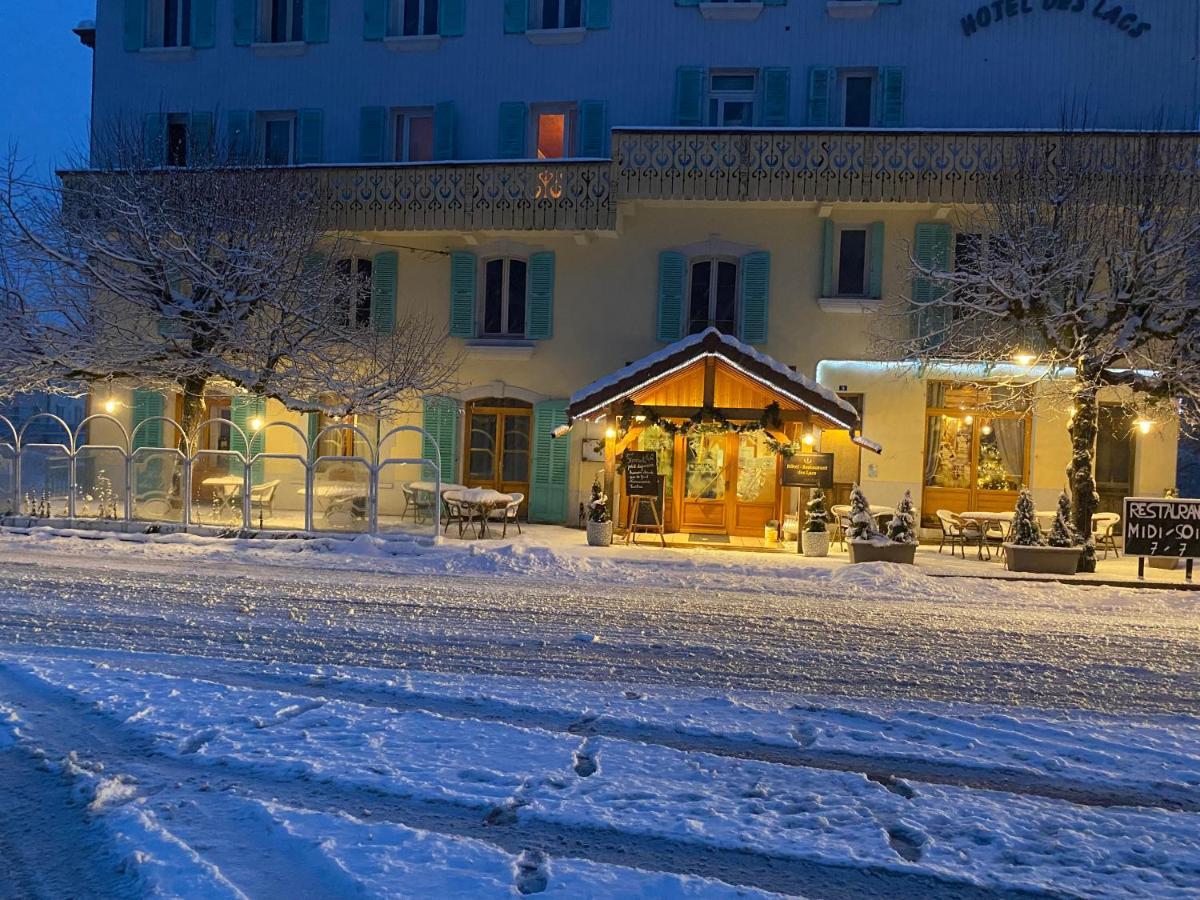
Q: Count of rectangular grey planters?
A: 2